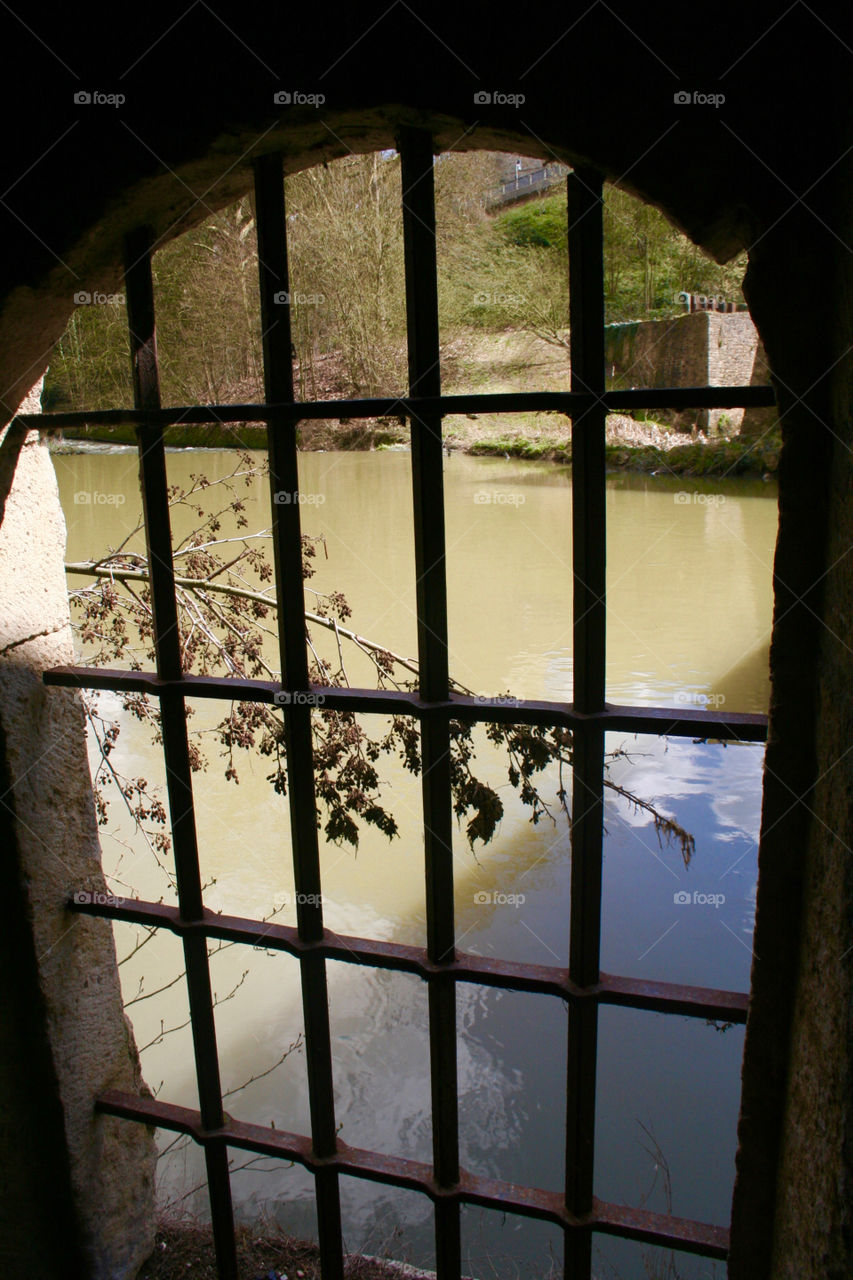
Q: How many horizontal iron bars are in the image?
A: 4